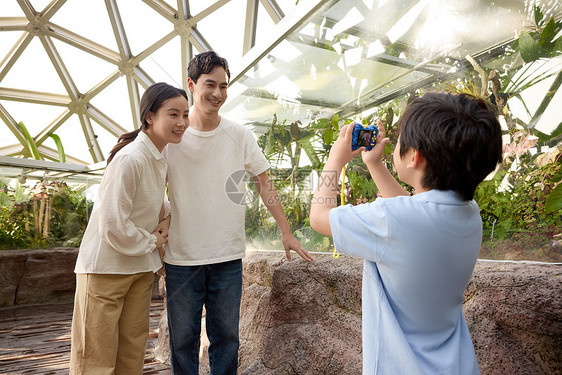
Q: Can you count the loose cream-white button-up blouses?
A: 1